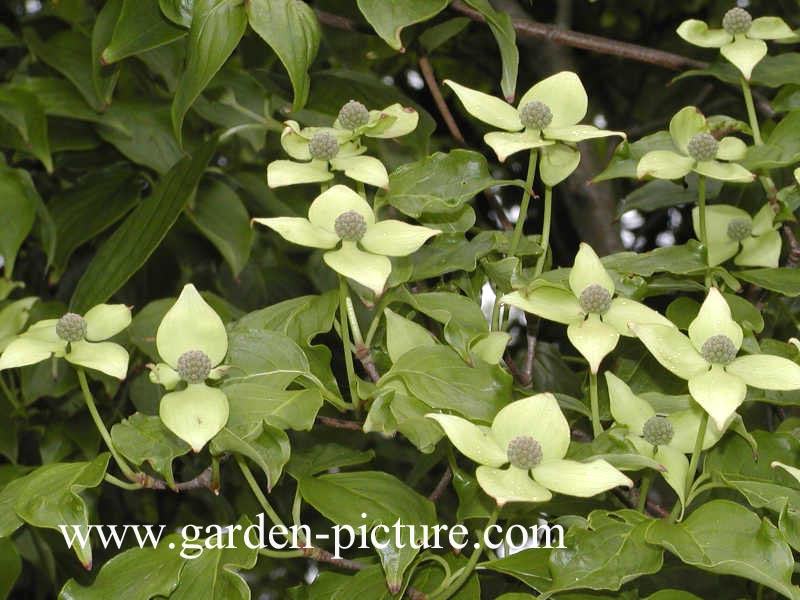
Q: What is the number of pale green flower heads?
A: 13